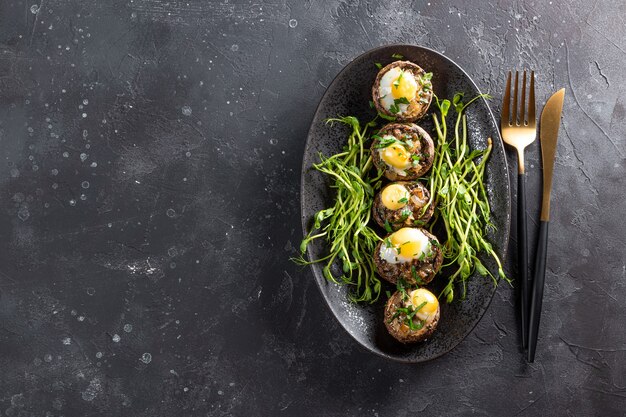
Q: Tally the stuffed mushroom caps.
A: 5